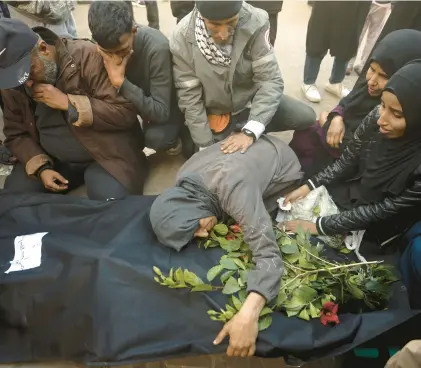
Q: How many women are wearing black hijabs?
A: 2